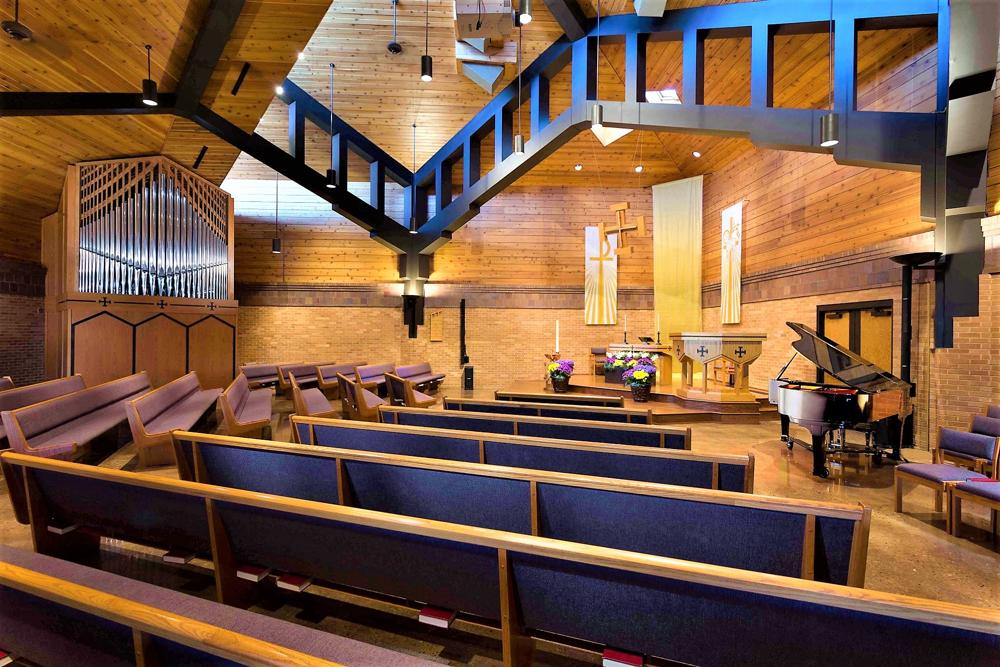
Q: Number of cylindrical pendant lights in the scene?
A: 9